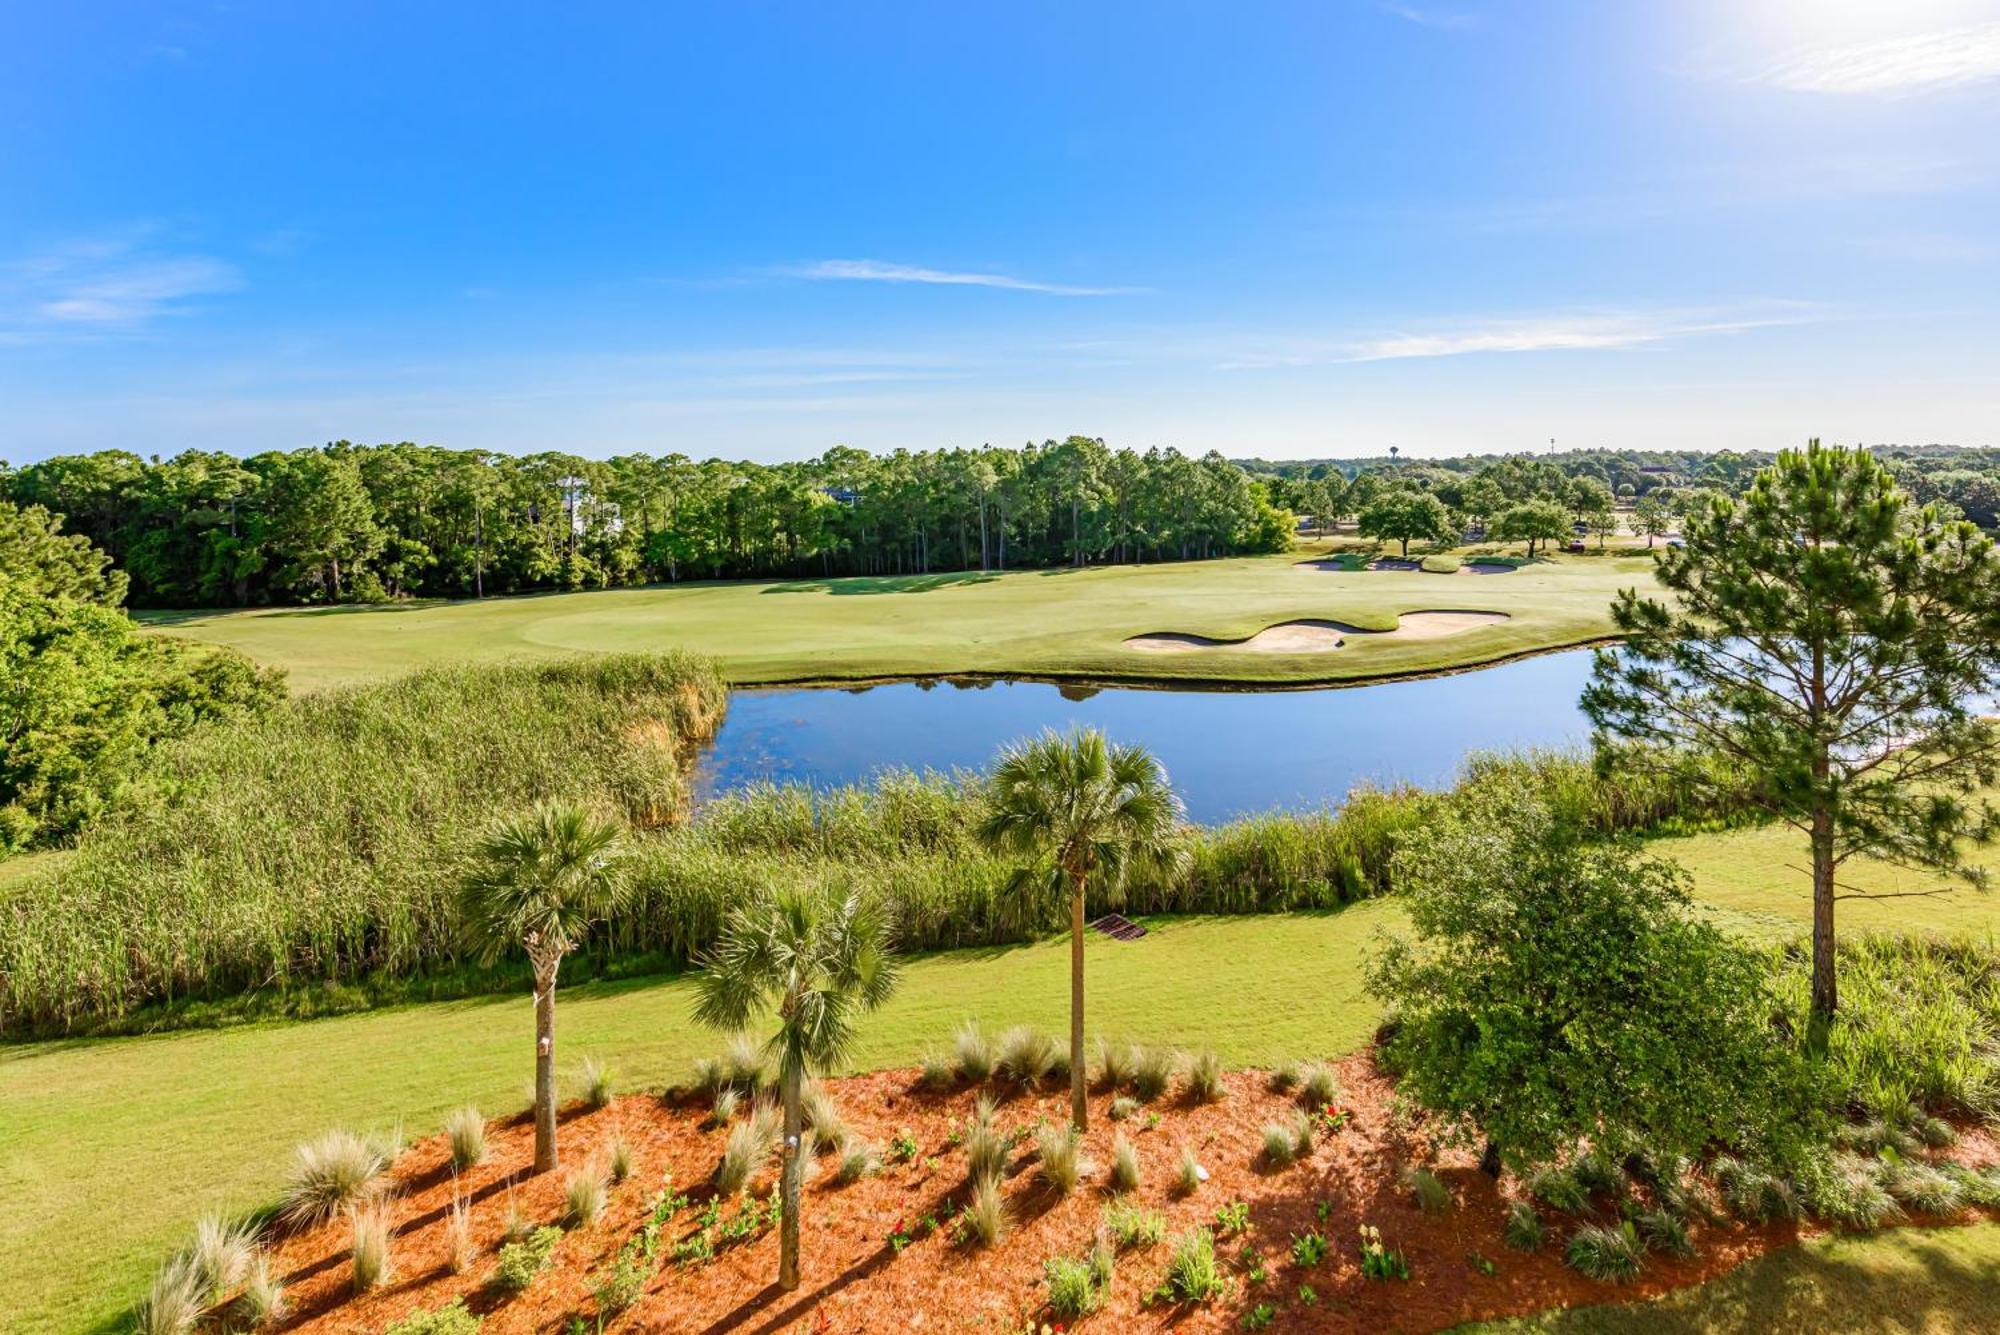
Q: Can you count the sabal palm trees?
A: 3